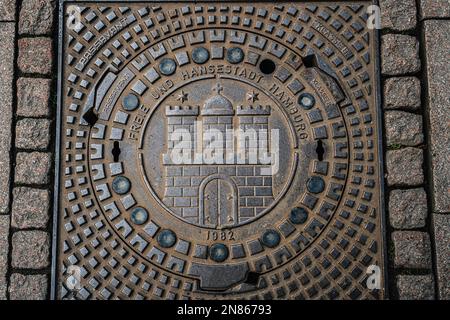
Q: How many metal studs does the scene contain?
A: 12